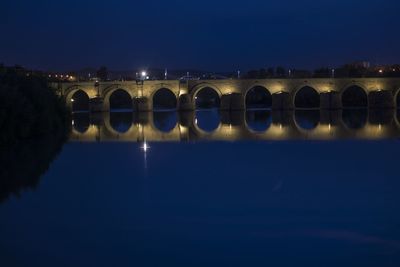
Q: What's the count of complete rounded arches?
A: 7